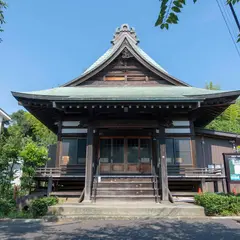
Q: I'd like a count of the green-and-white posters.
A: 1